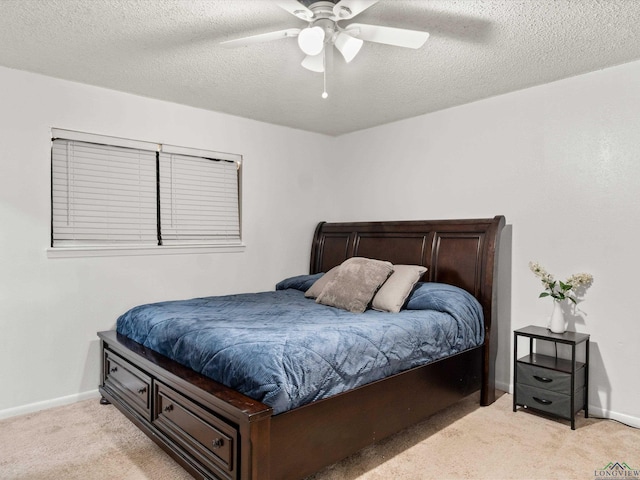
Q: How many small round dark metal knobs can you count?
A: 4